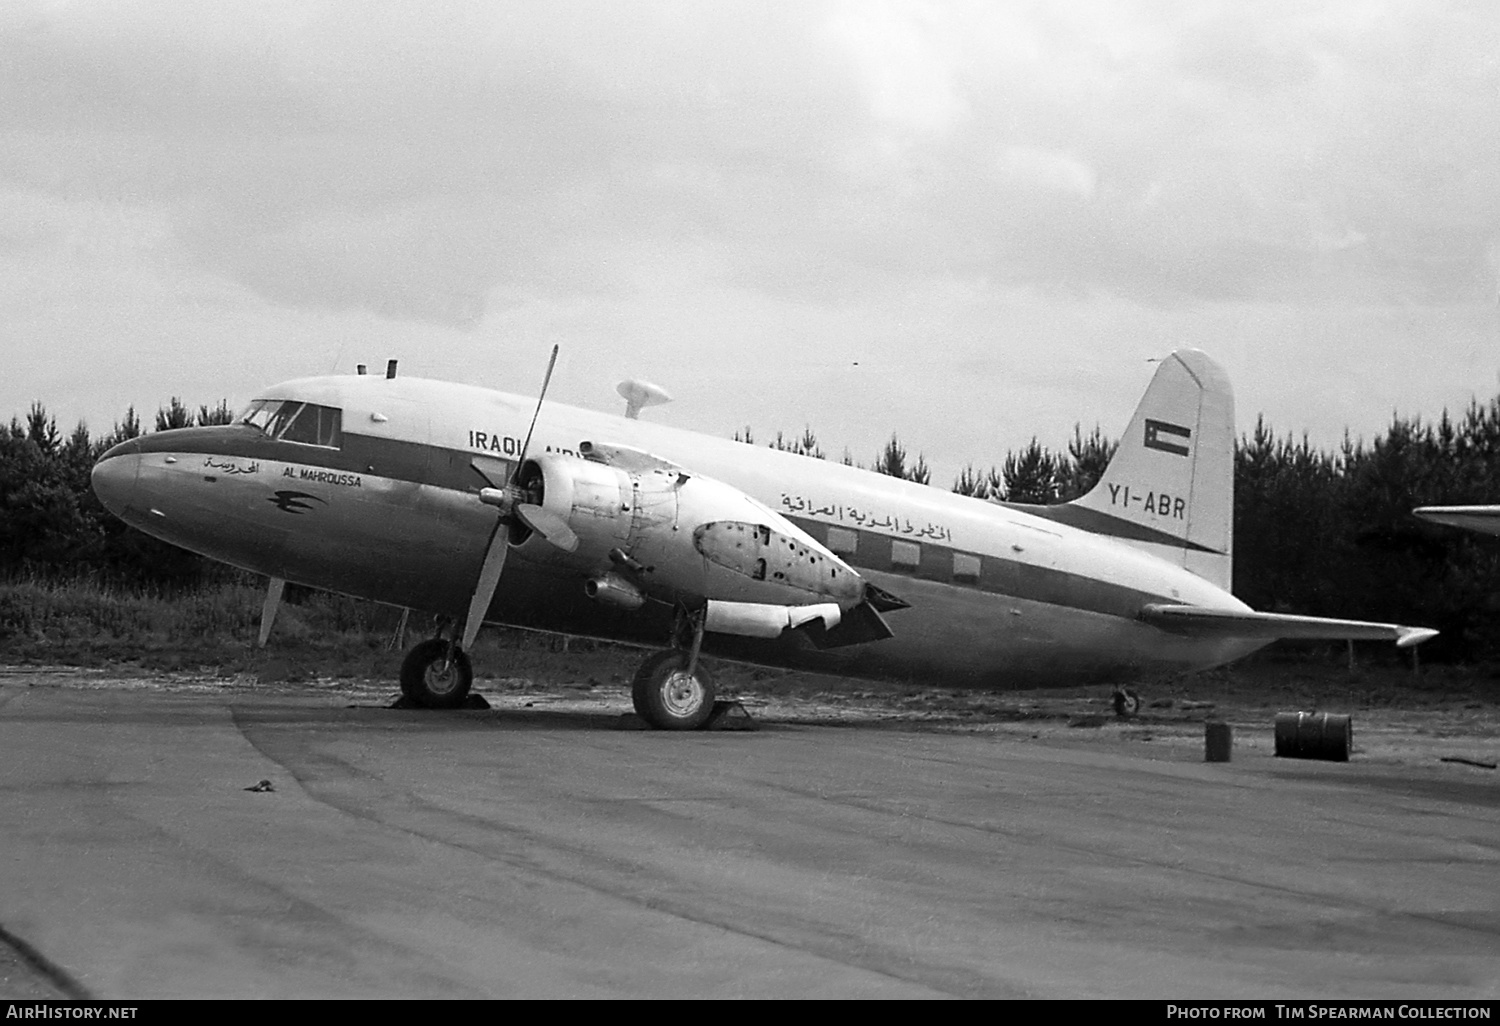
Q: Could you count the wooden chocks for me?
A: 4